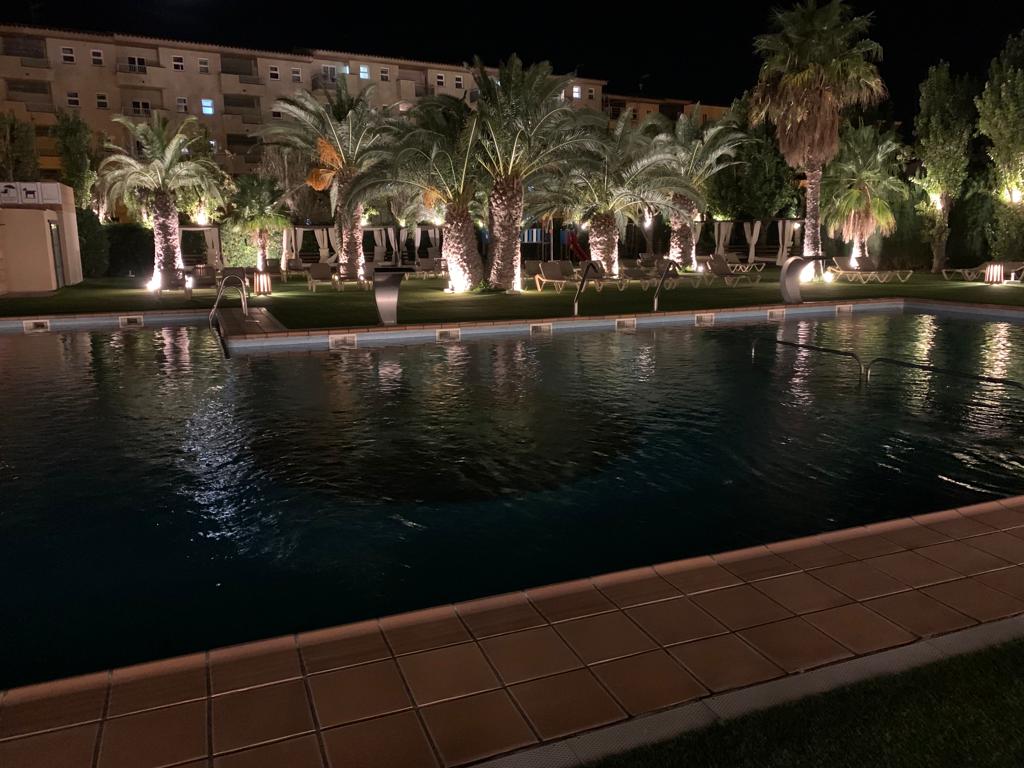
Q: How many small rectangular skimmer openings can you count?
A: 9